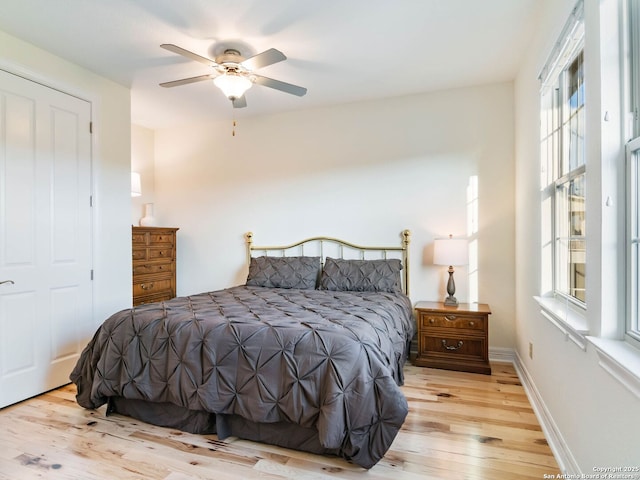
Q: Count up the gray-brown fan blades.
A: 5